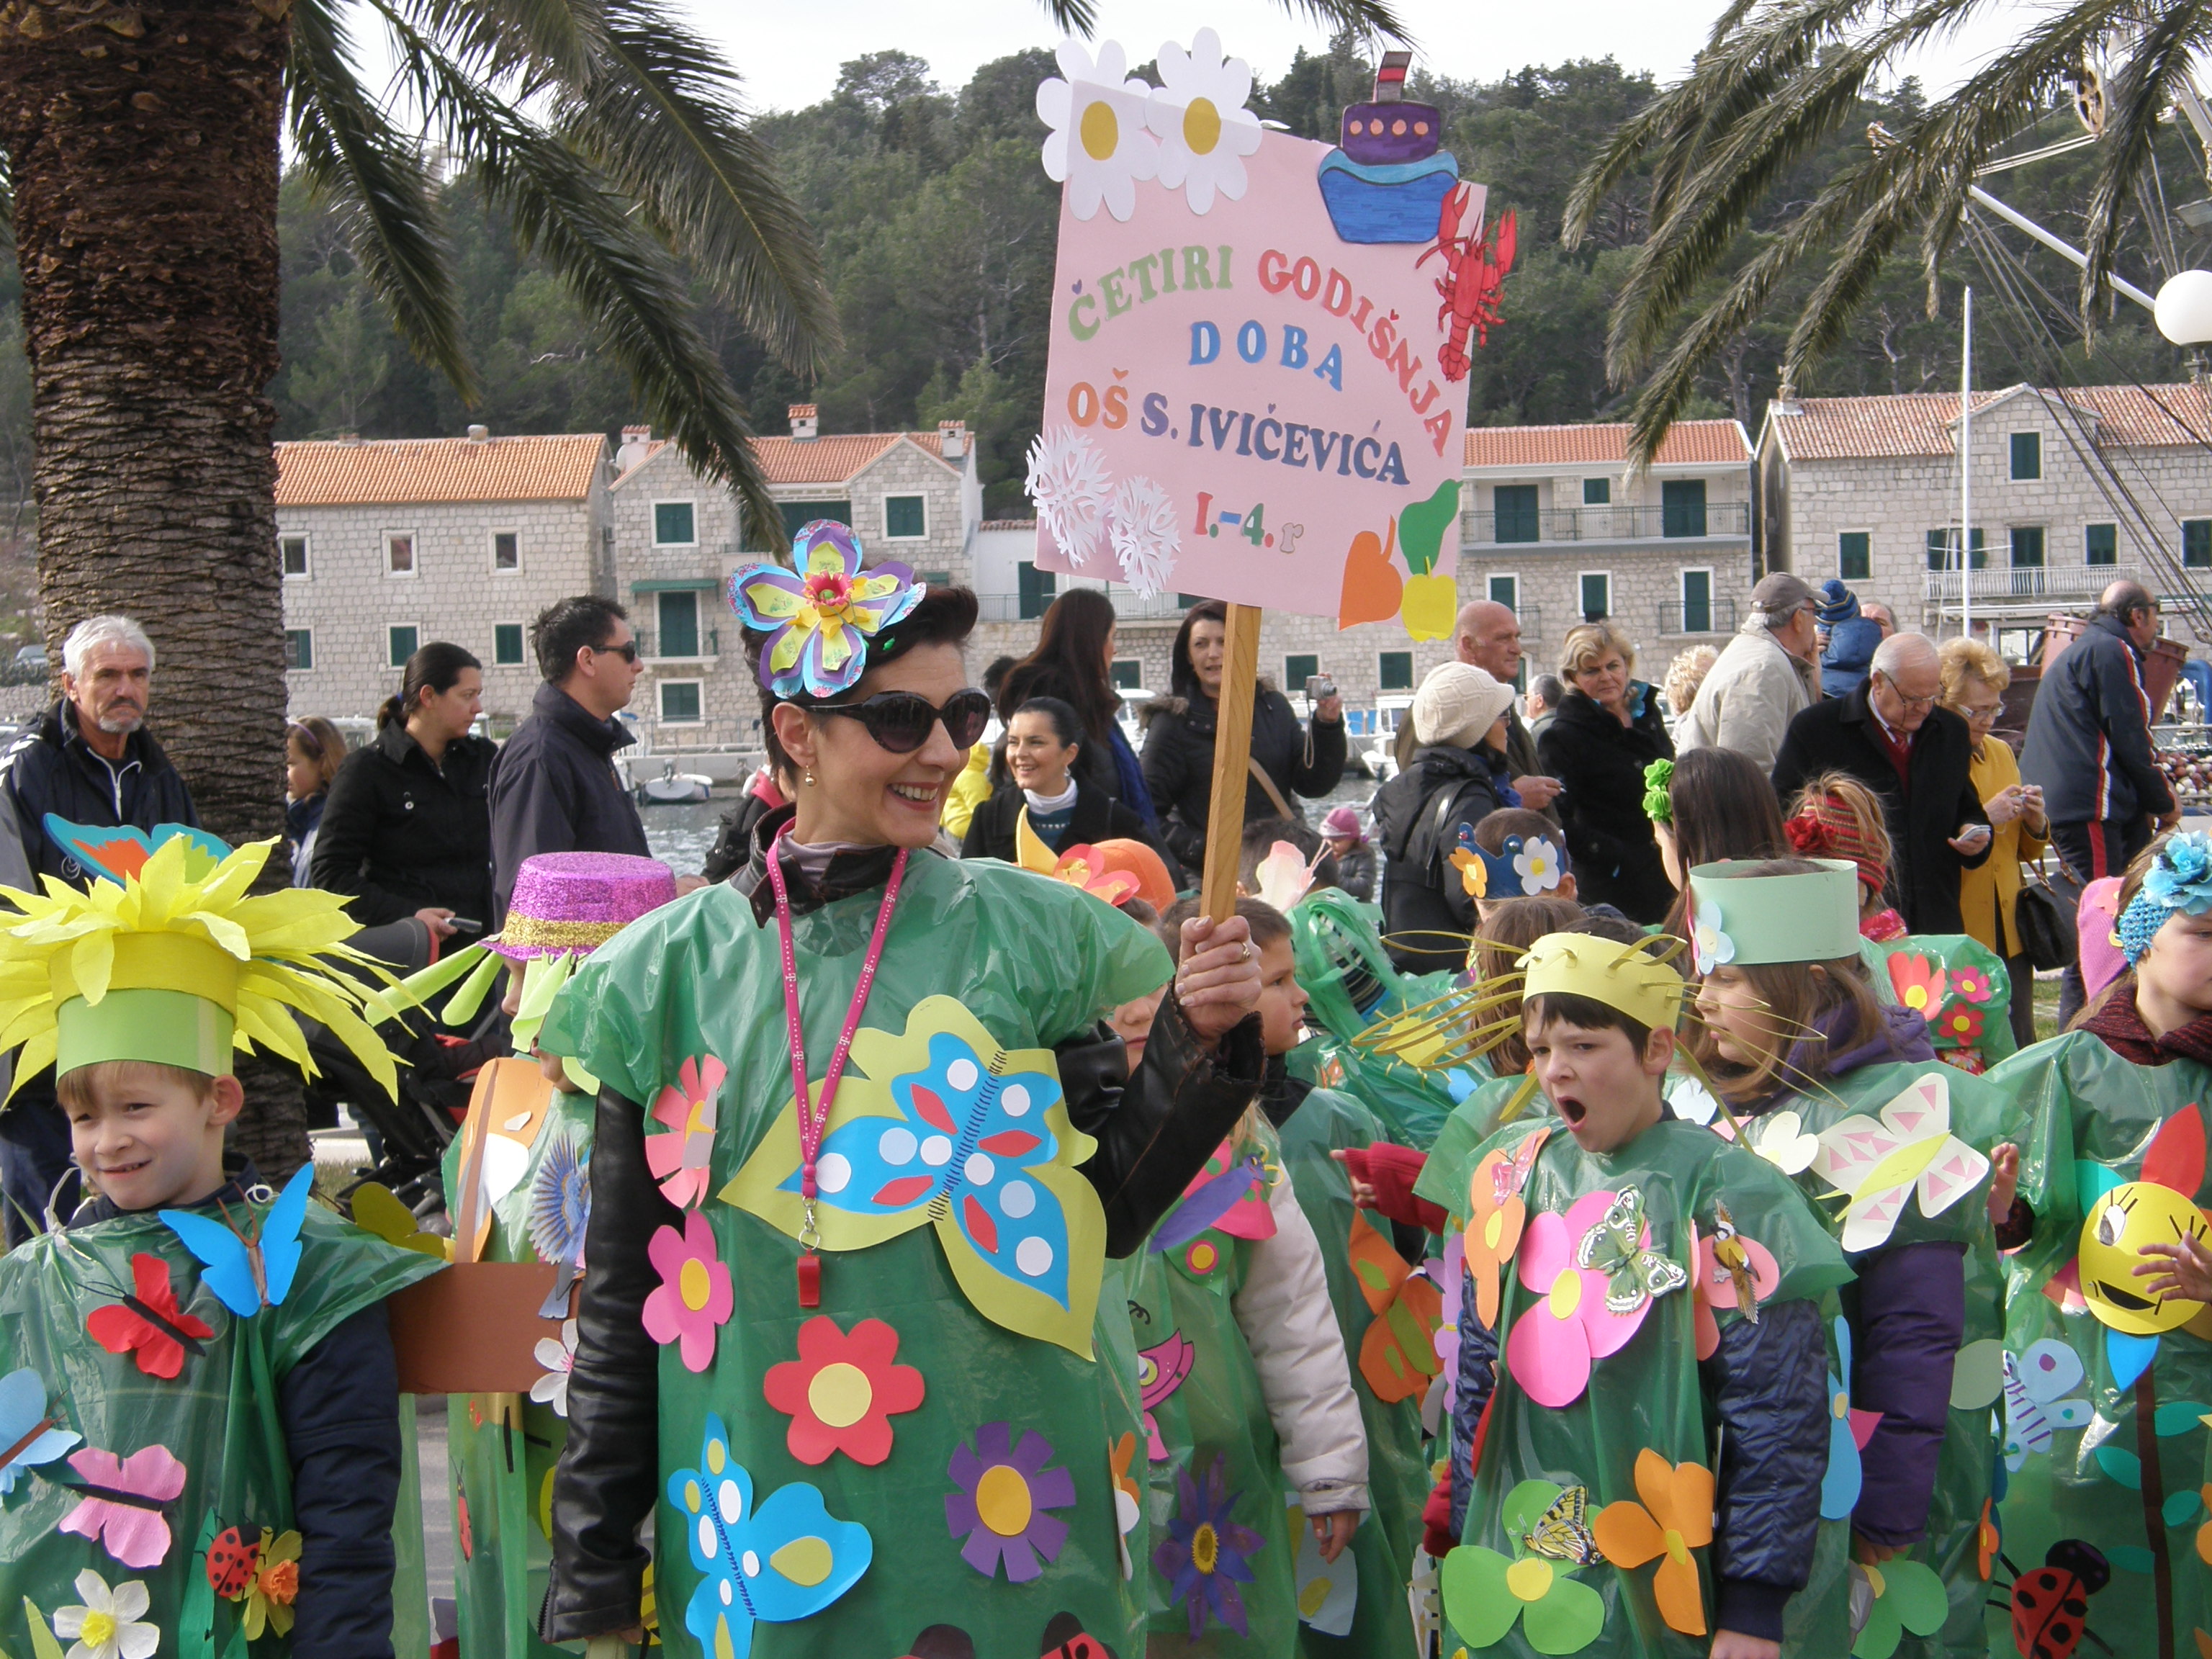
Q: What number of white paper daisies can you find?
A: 2